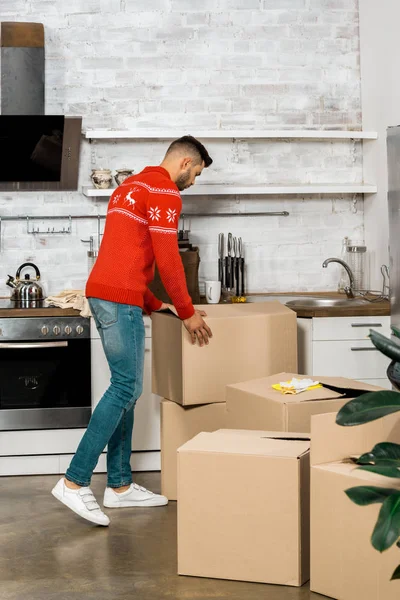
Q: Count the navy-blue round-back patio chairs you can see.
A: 0